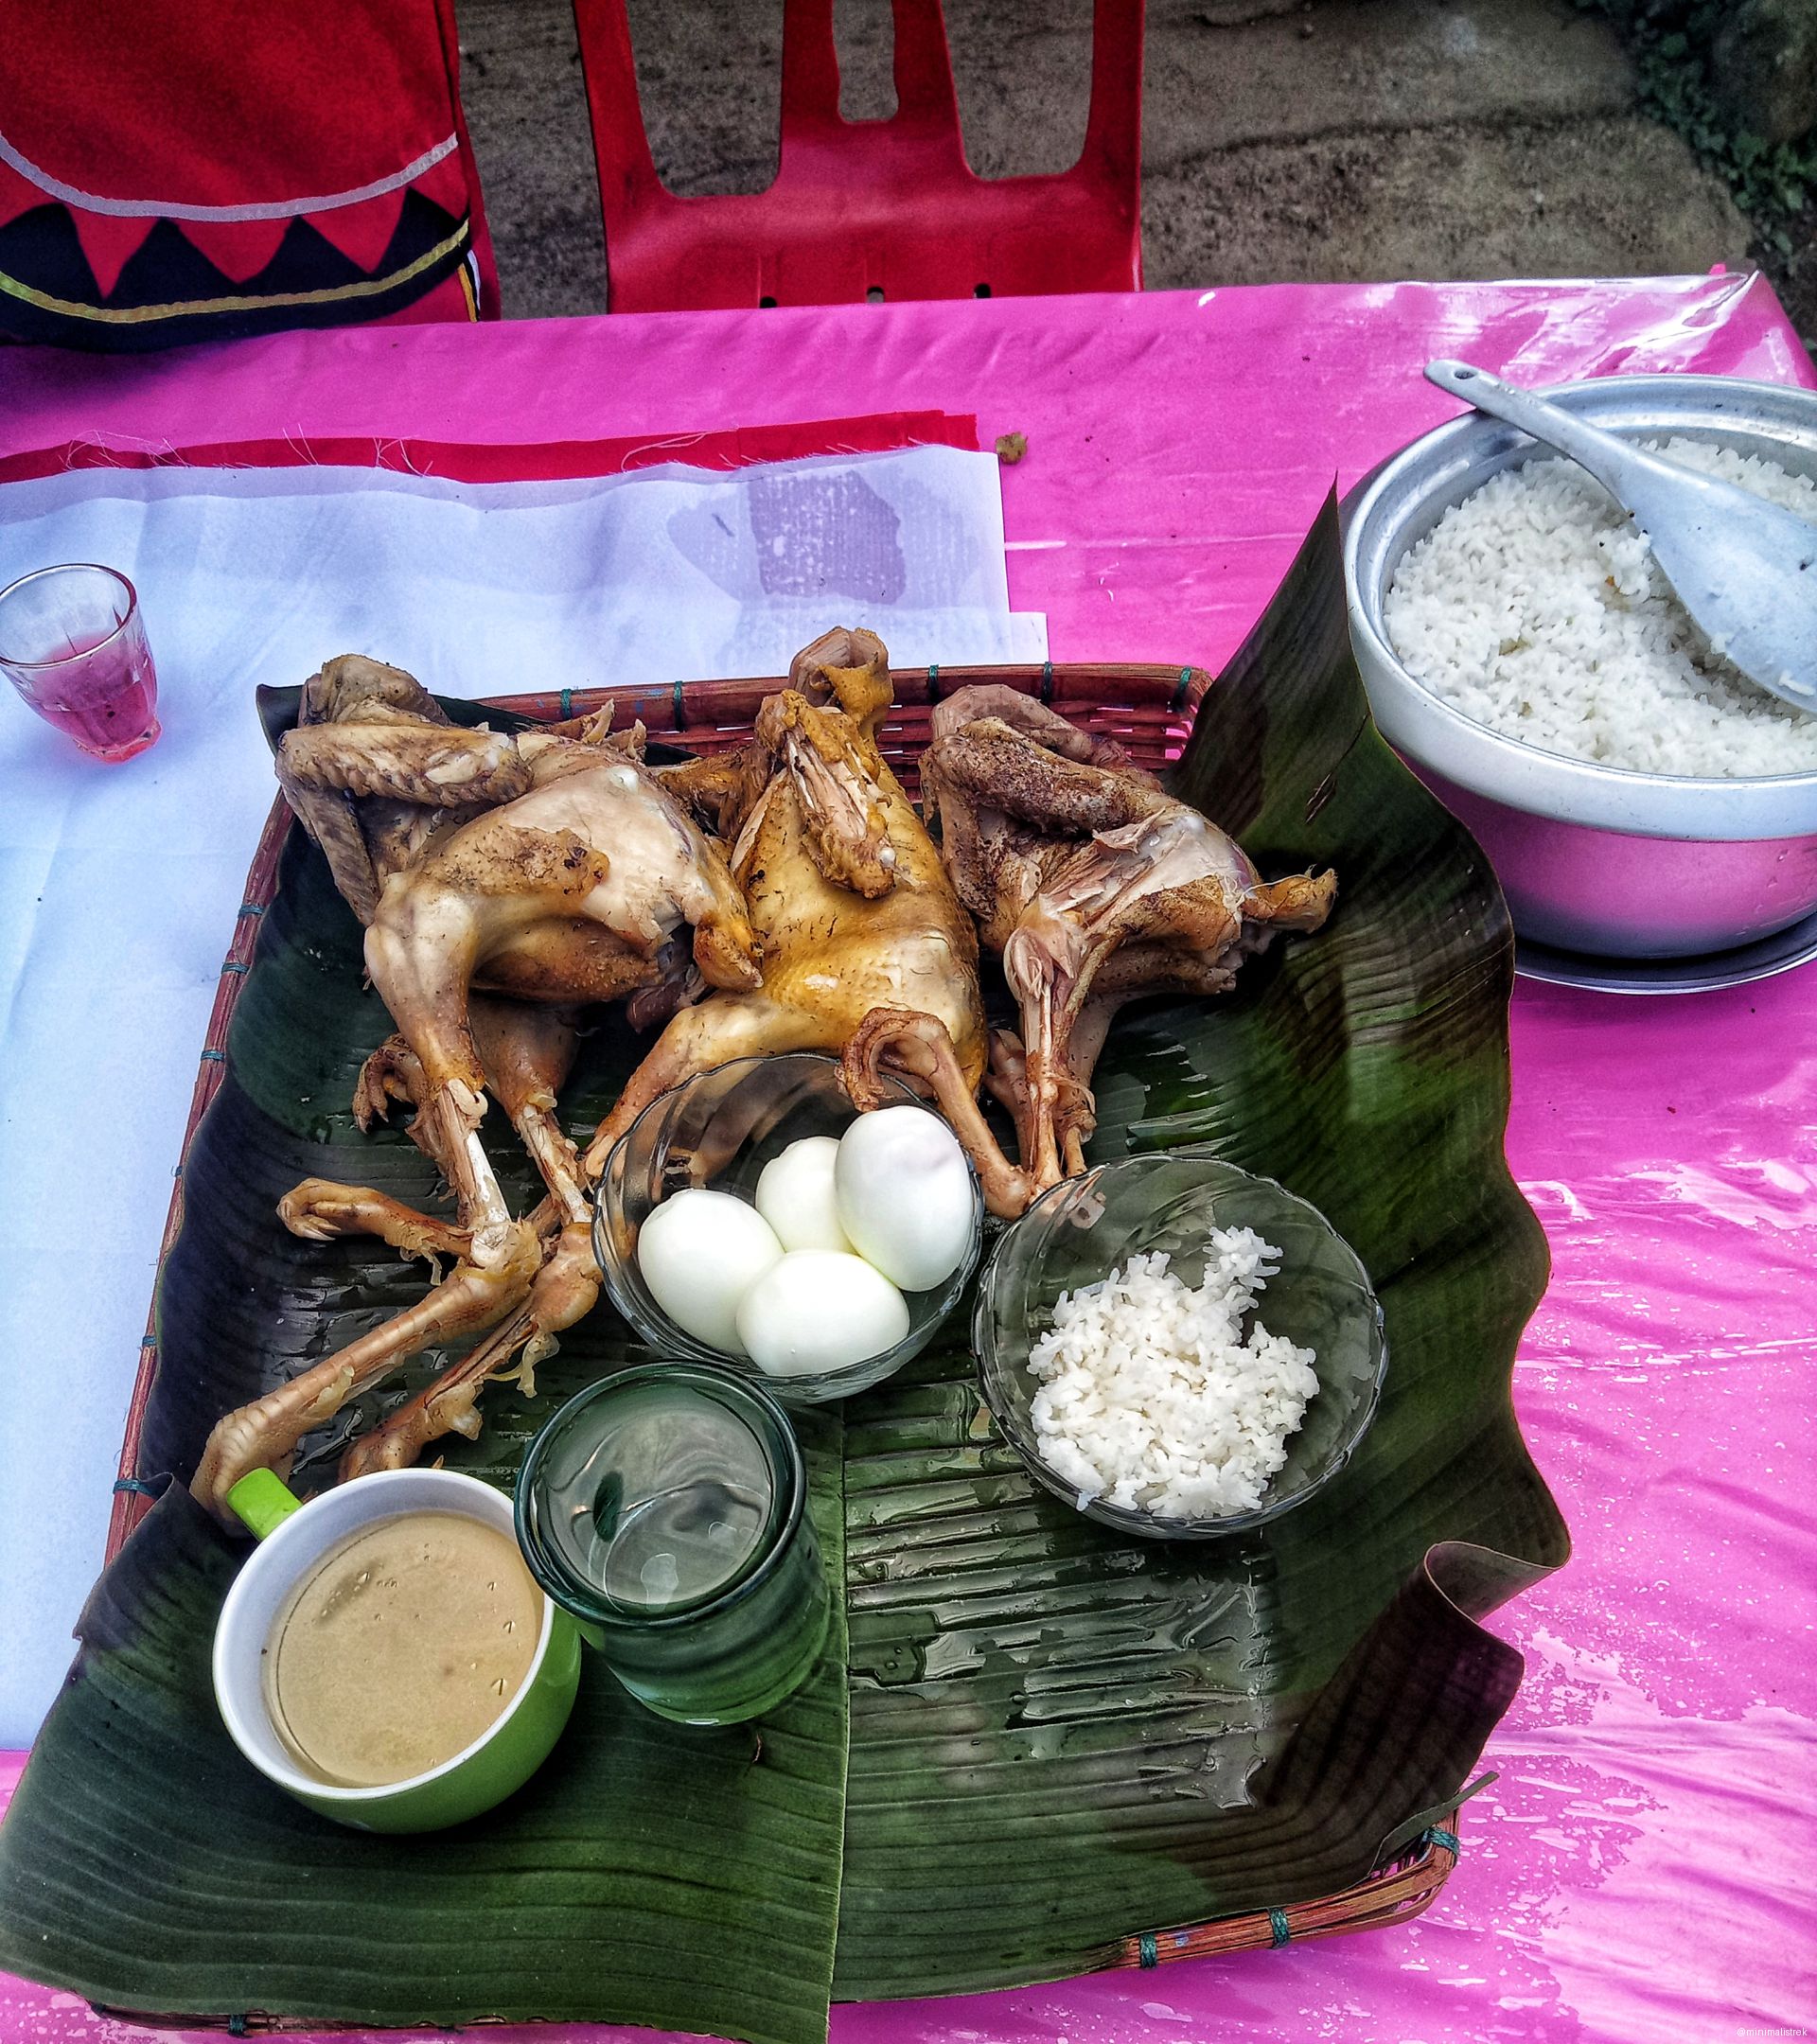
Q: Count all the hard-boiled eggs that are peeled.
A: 4